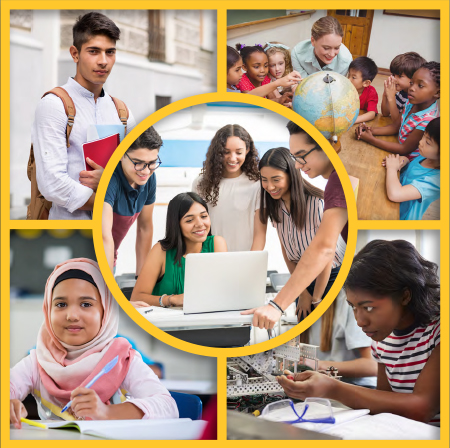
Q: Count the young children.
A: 7